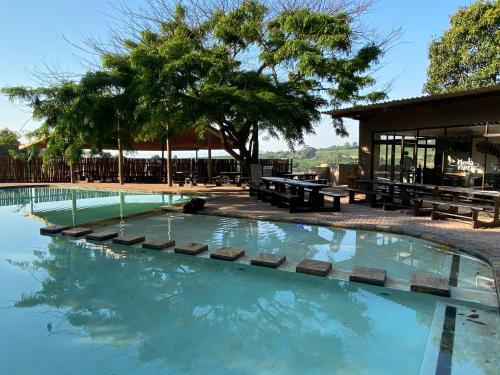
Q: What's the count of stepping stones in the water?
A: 11